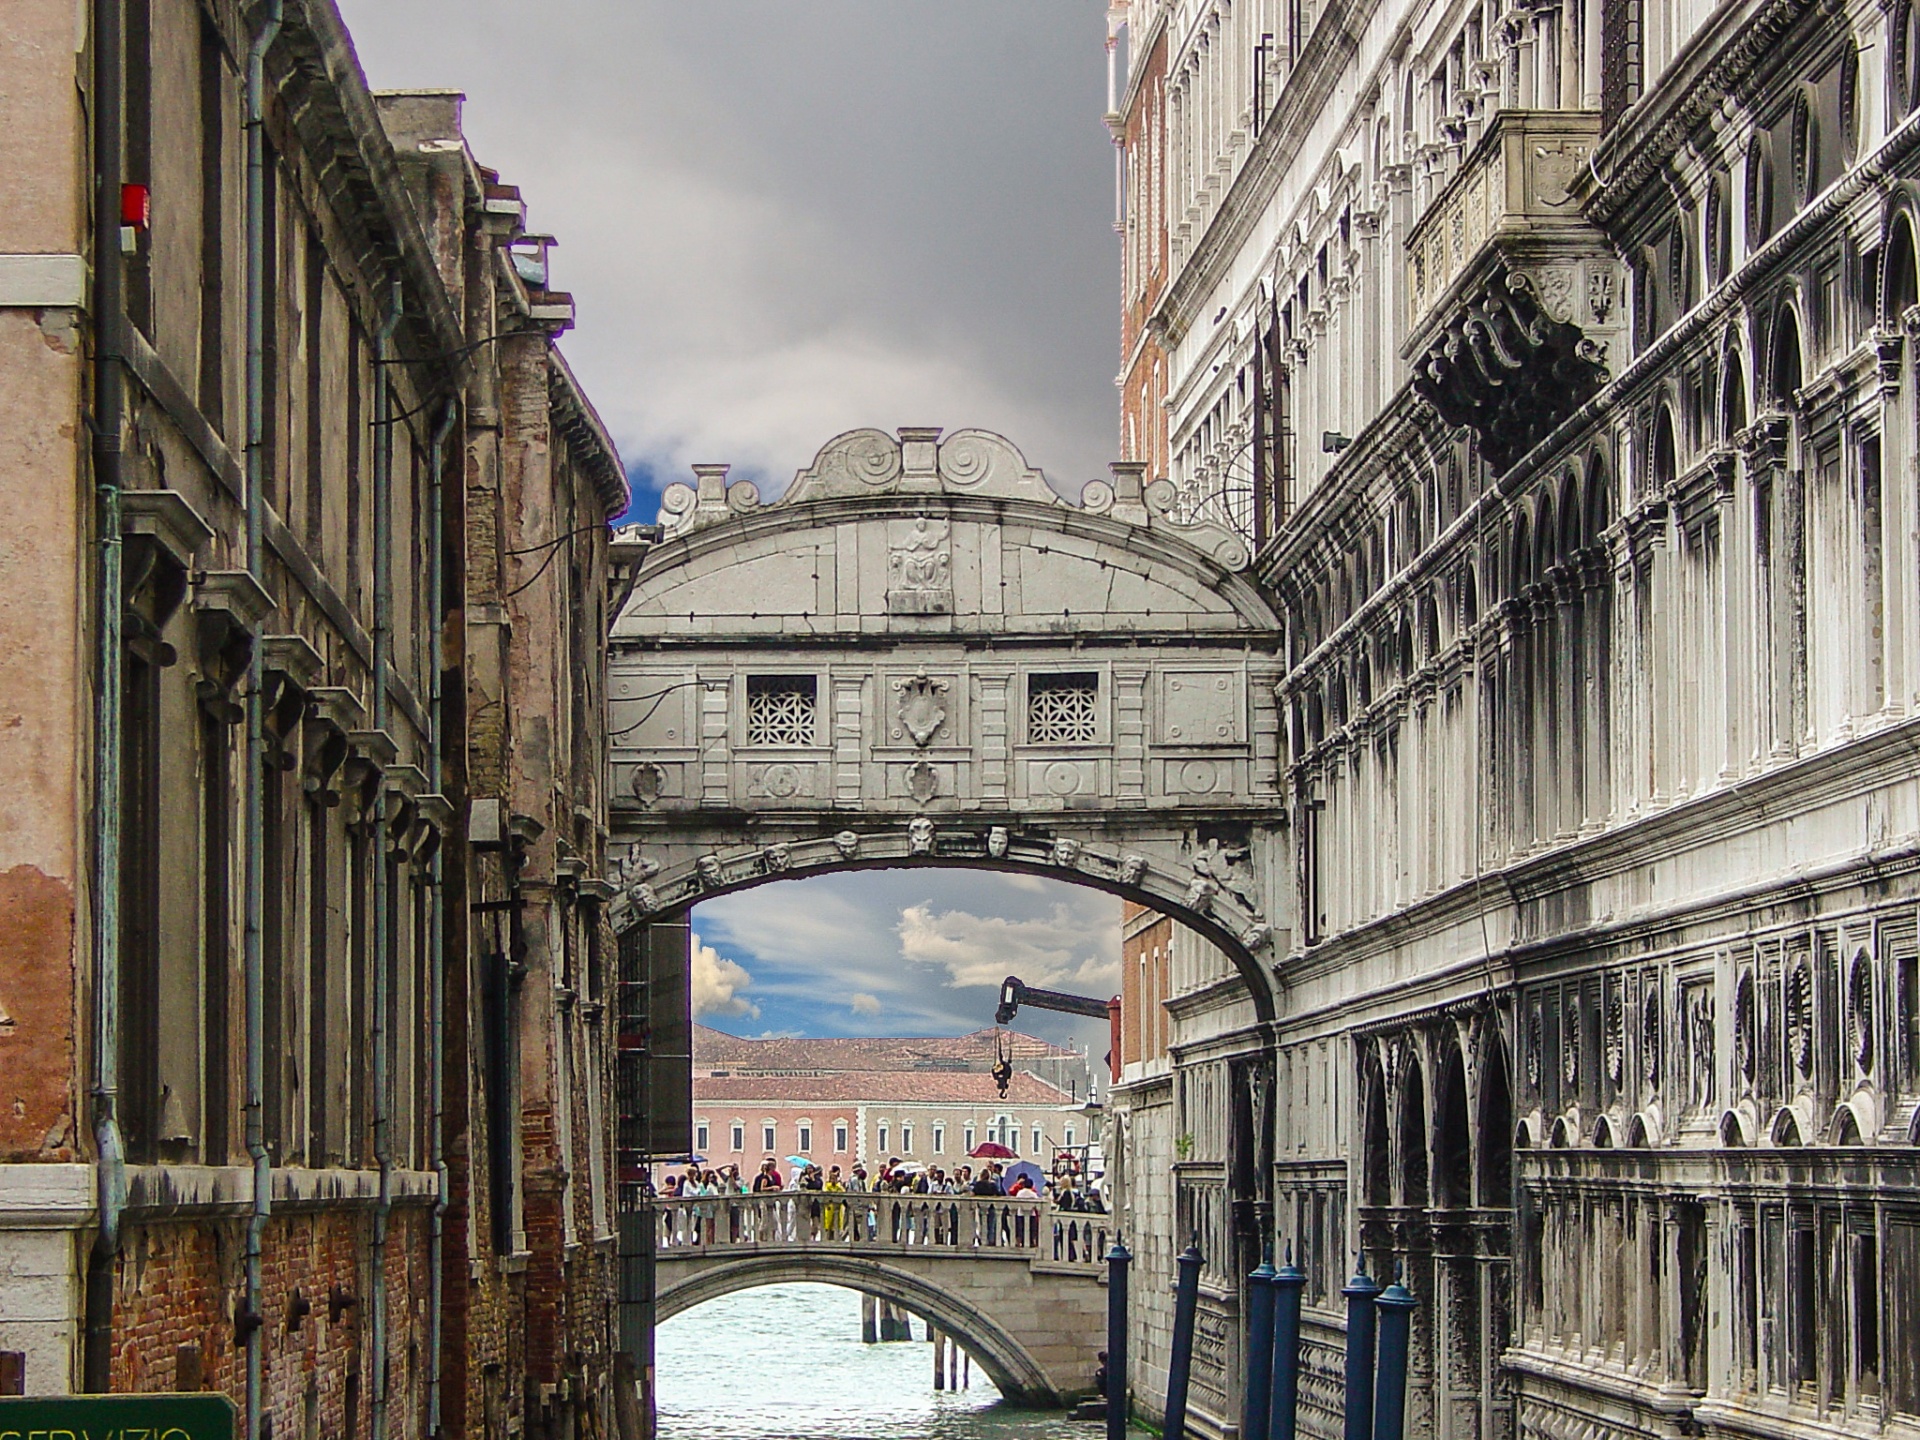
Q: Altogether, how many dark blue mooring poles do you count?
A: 6